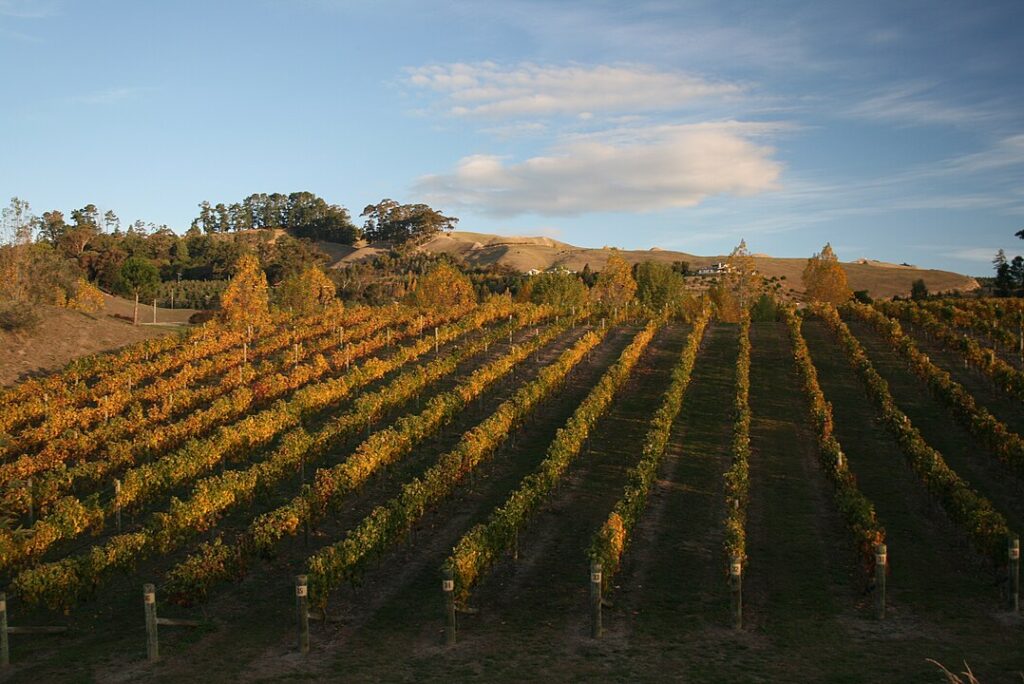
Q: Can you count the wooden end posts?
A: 8